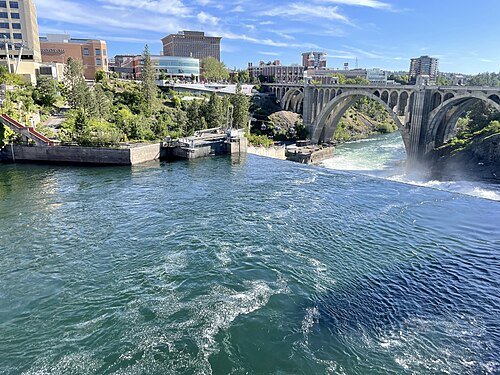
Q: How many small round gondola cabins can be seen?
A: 3